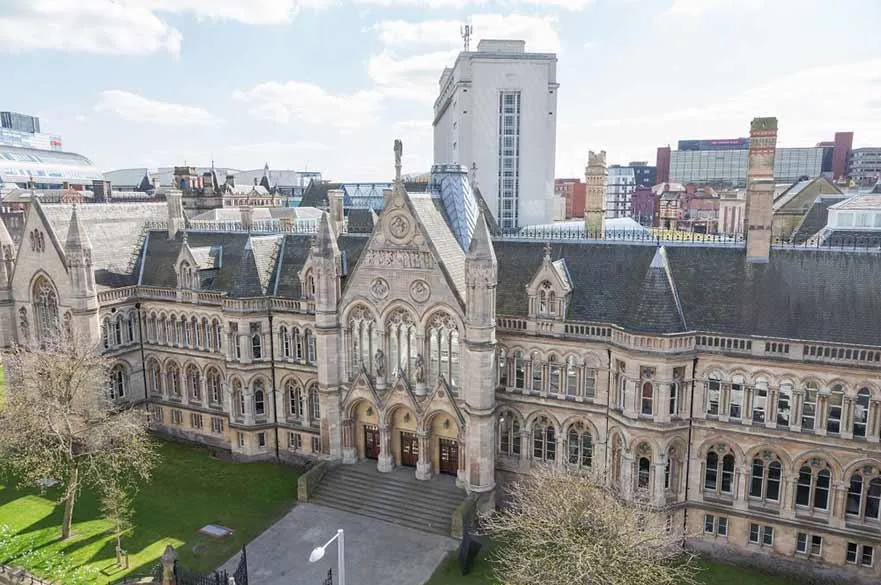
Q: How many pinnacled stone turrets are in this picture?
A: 4